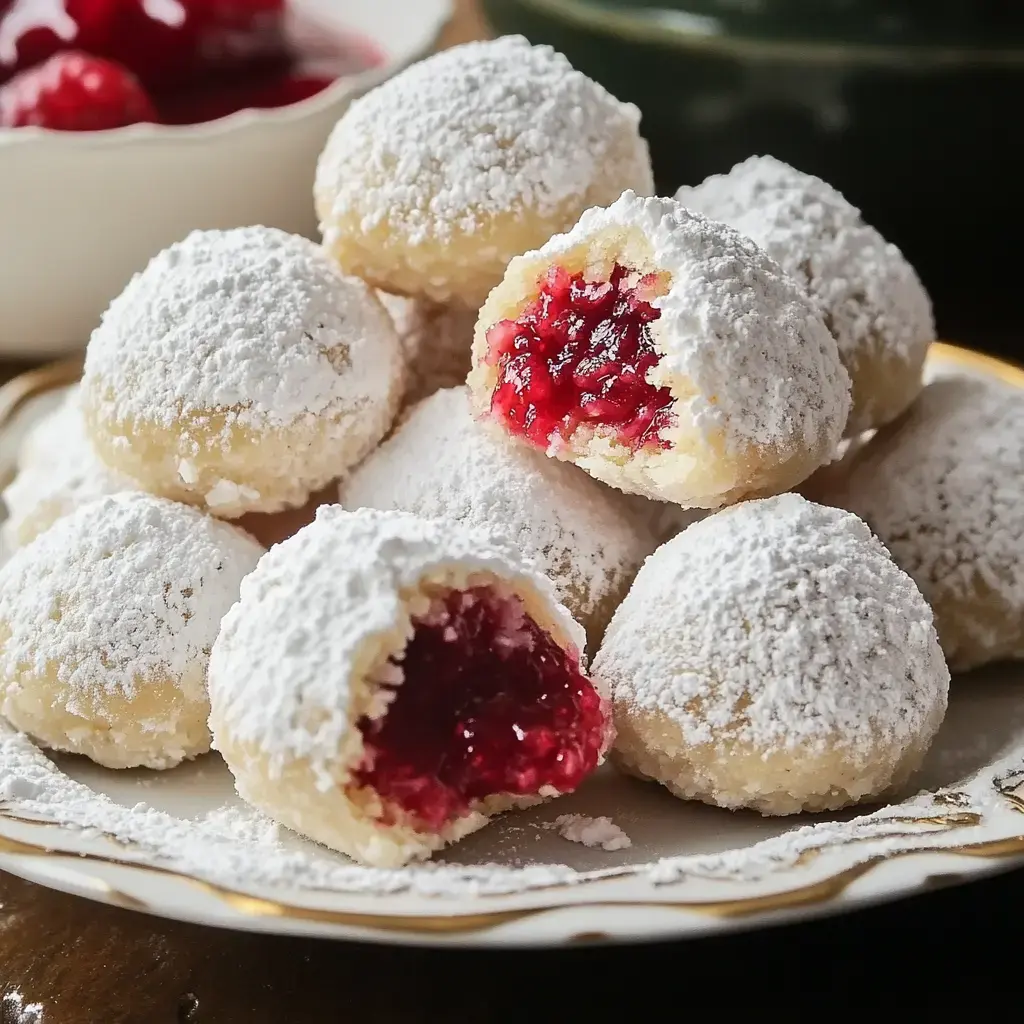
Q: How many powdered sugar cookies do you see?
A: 11